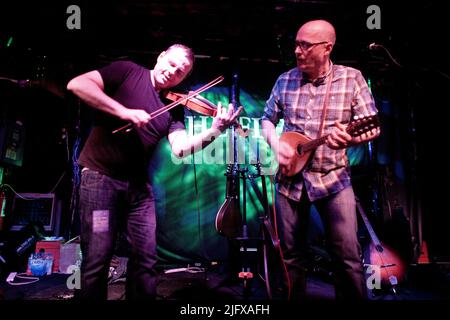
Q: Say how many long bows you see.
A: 1